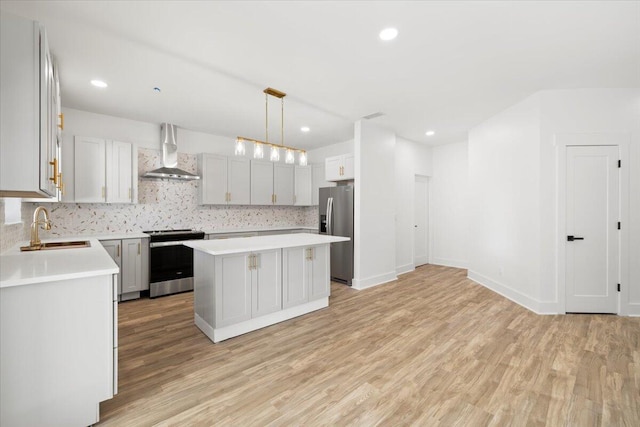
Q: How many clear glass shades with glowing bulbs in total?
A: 5